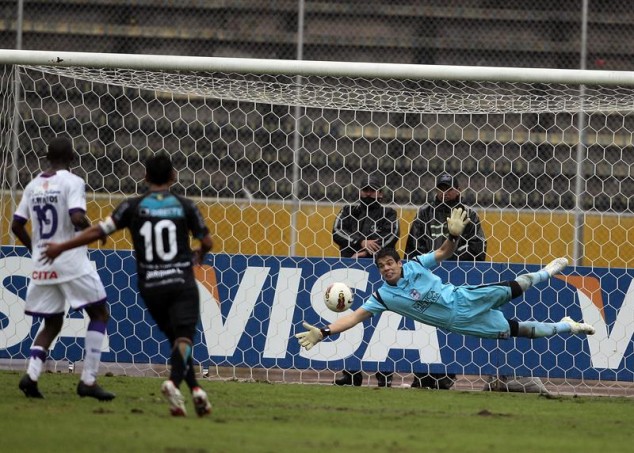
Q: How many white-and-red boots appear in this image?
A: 2